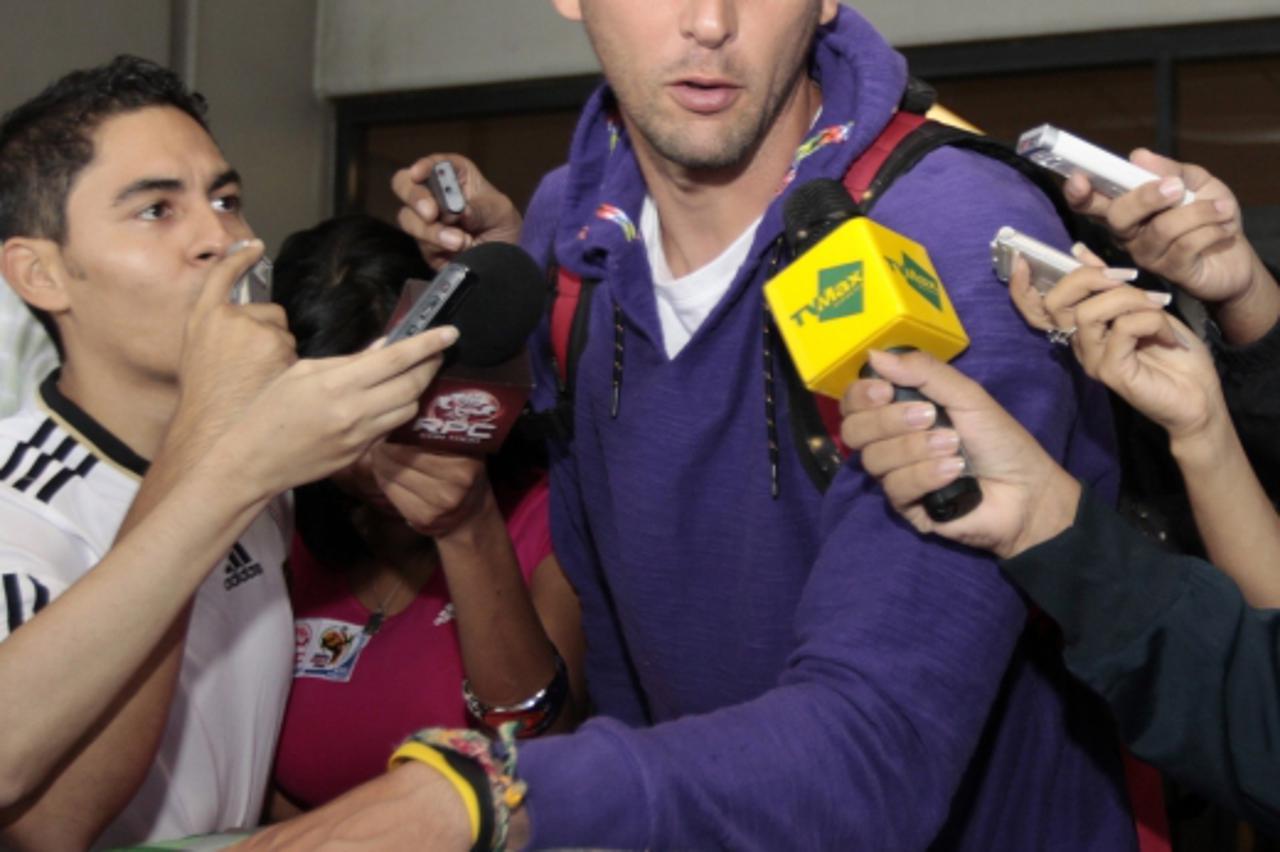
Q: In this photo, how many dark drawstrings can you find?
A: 2